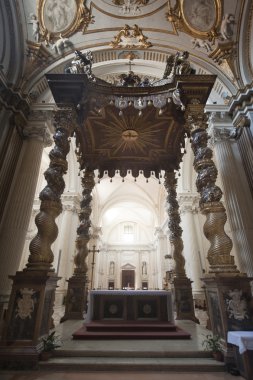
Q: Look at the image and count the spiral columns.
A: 4